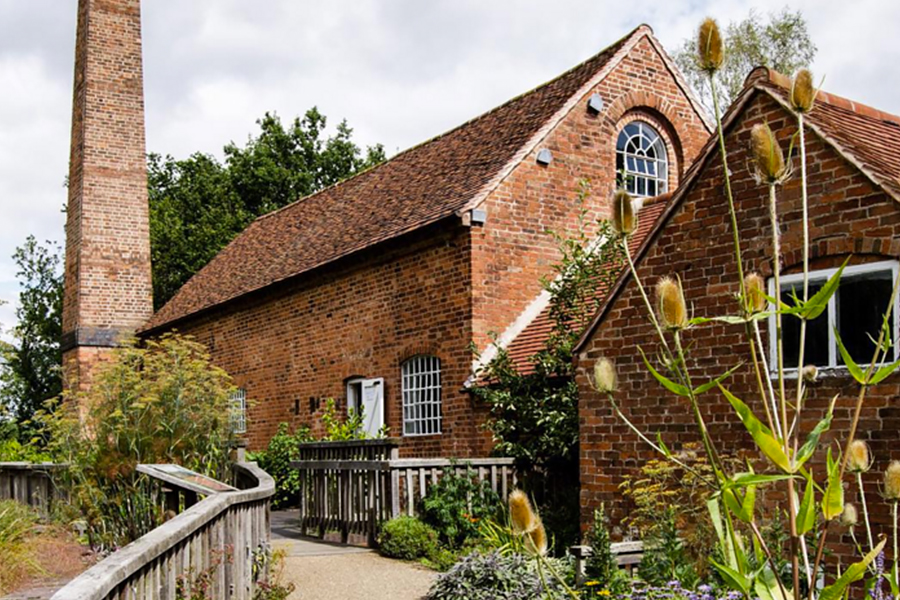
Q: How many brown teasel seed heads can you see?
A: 13